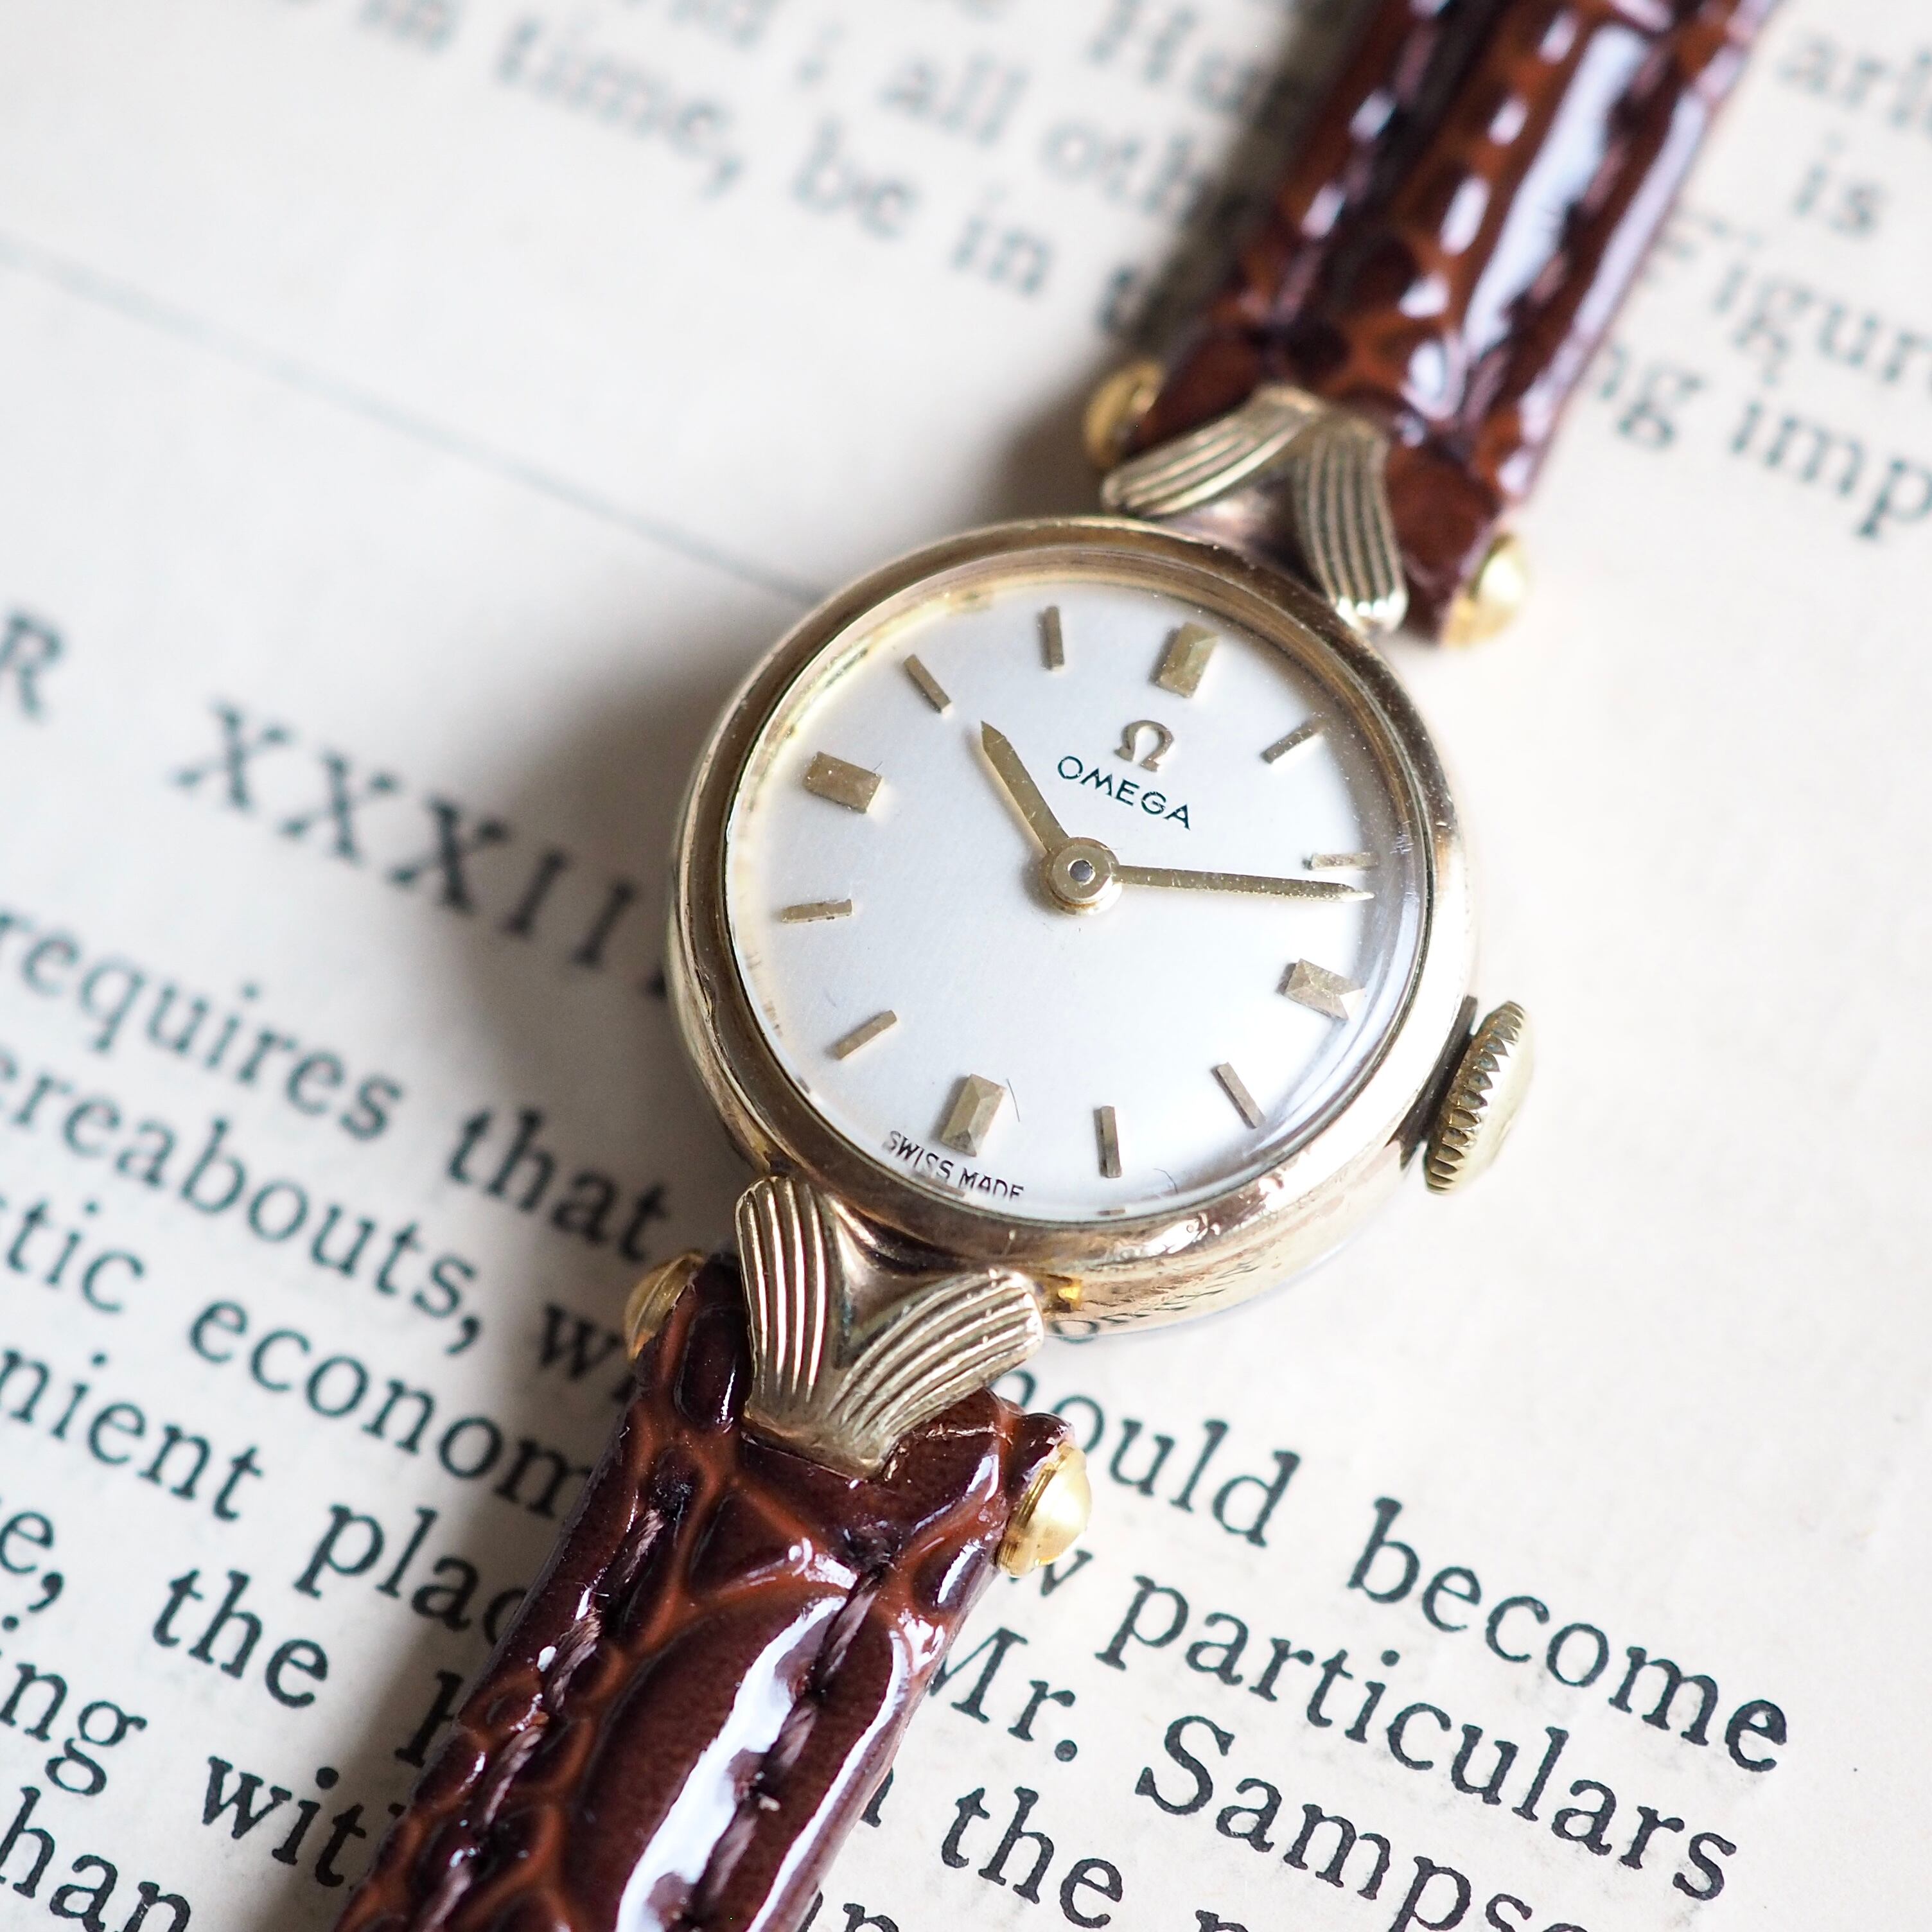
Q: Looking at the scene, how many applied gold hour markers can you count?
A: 12